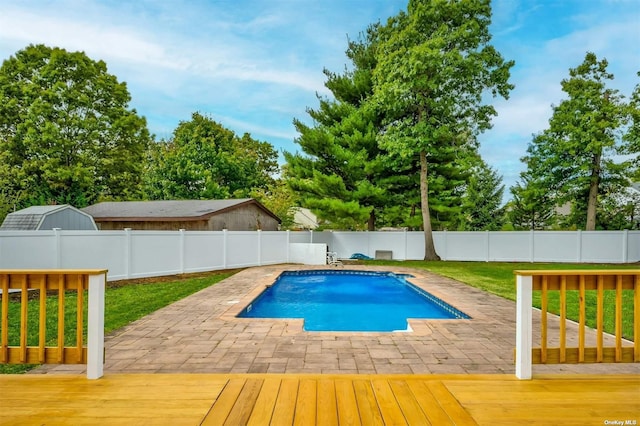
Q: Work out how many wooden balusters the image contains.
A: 11